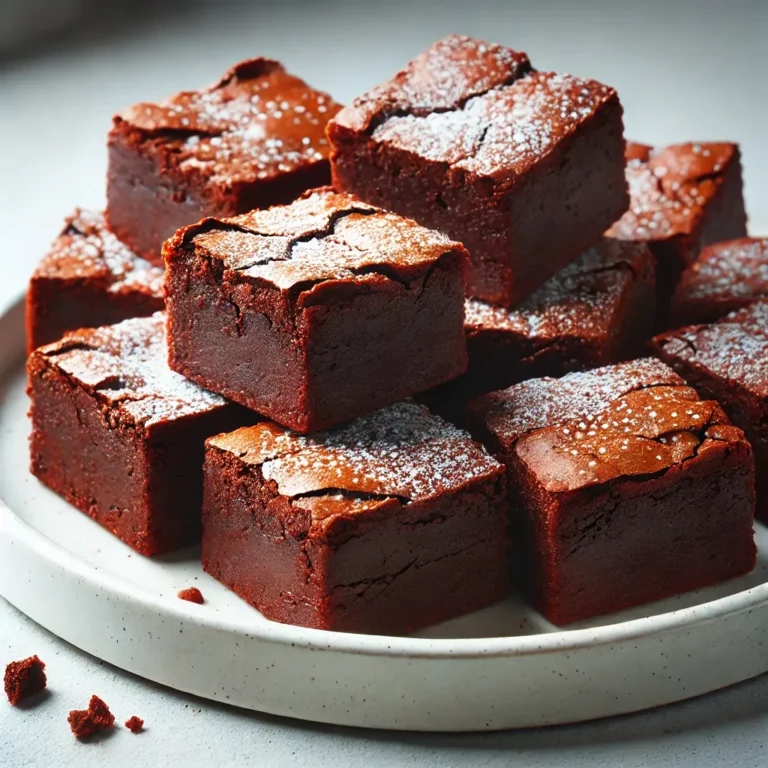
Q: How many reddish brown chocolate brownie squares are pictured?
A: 11